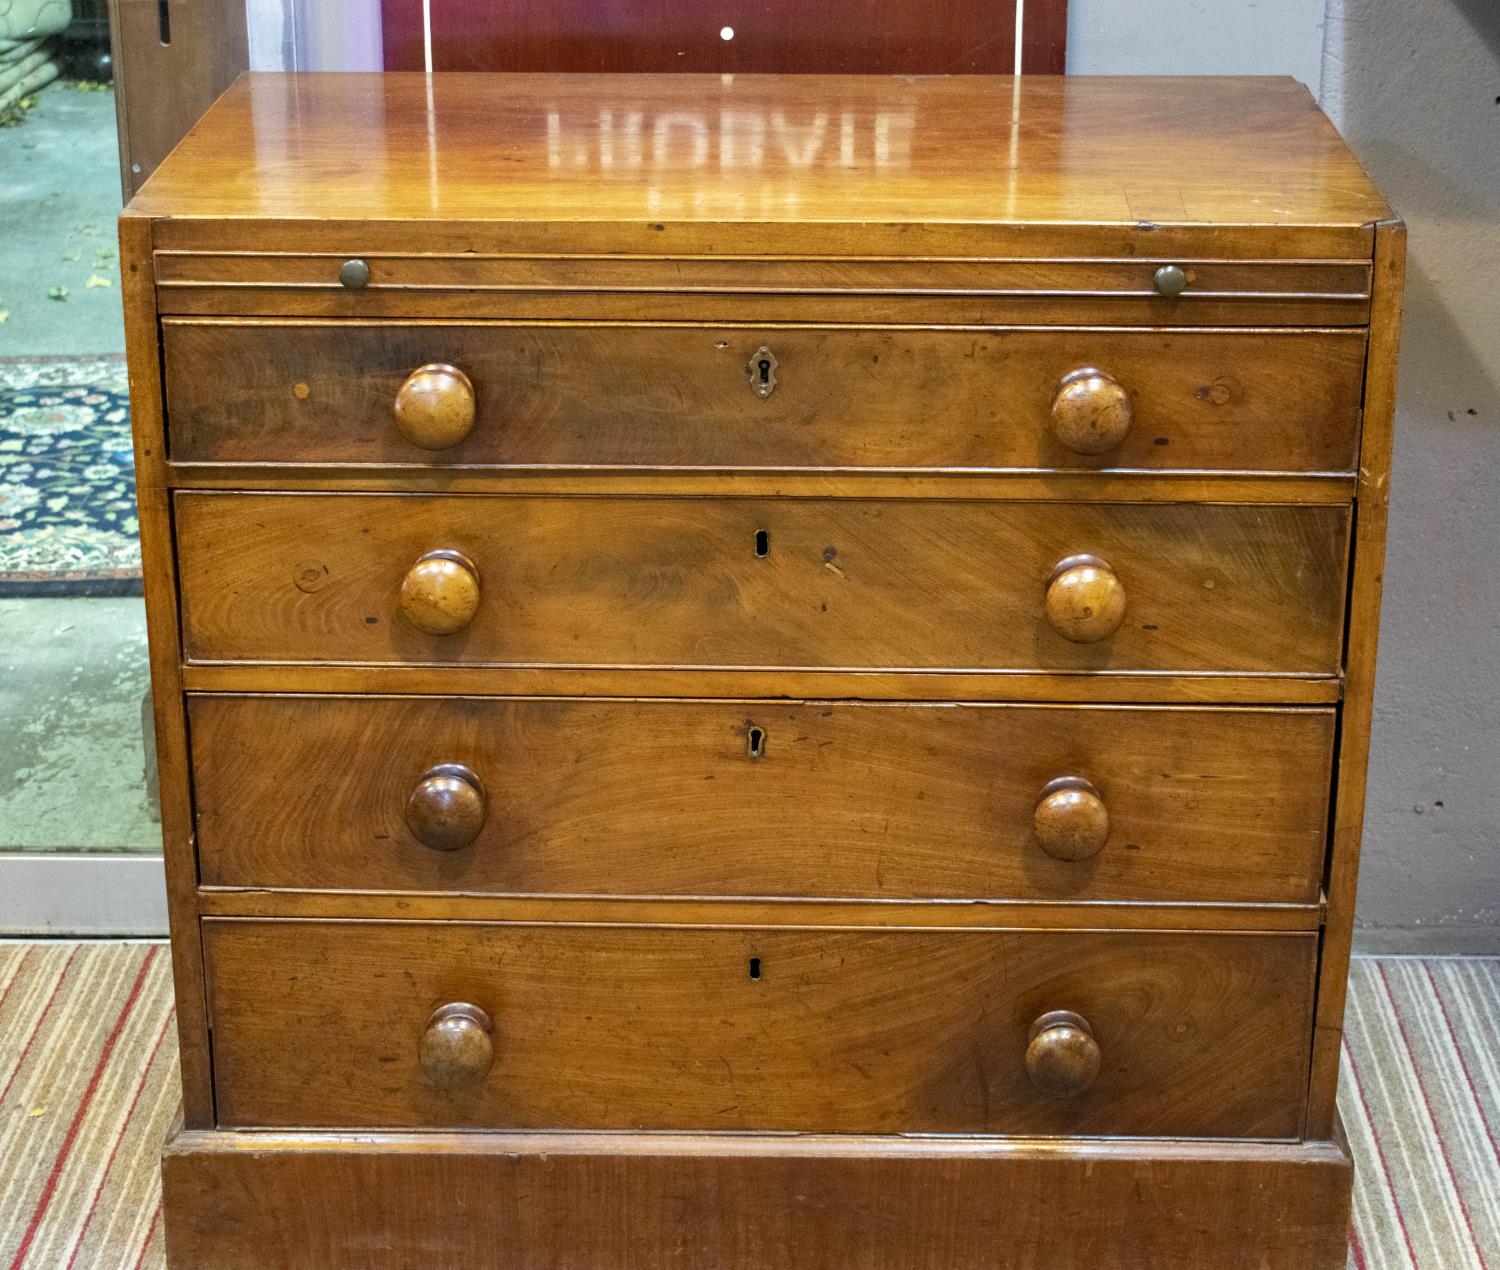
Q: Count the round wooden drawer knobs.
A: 8